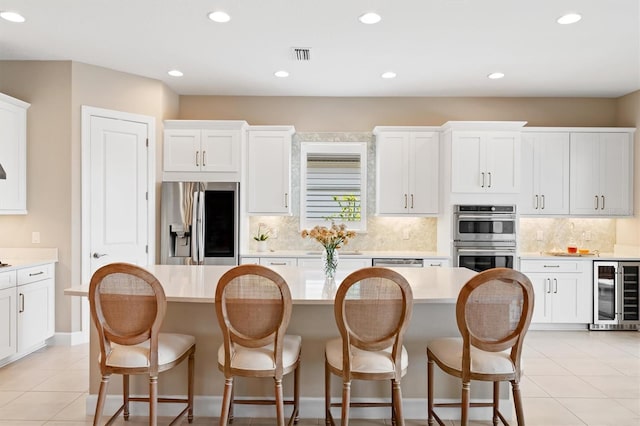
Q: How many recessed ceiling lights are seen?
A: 8